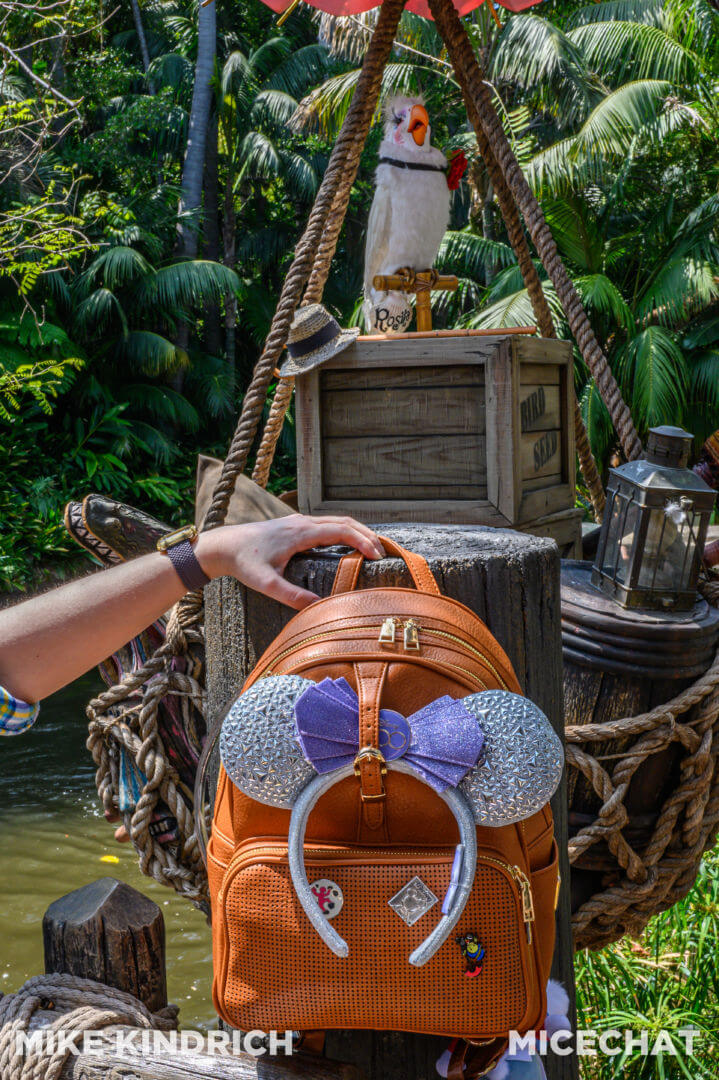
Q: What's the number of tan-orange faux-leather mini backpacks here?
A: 1